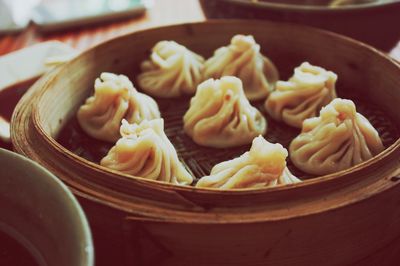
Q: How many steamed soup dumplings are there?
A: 8